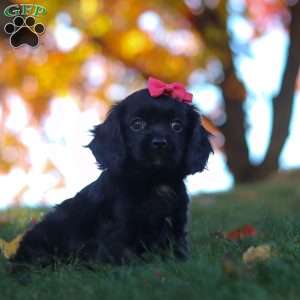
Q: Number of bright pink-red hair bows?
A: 1